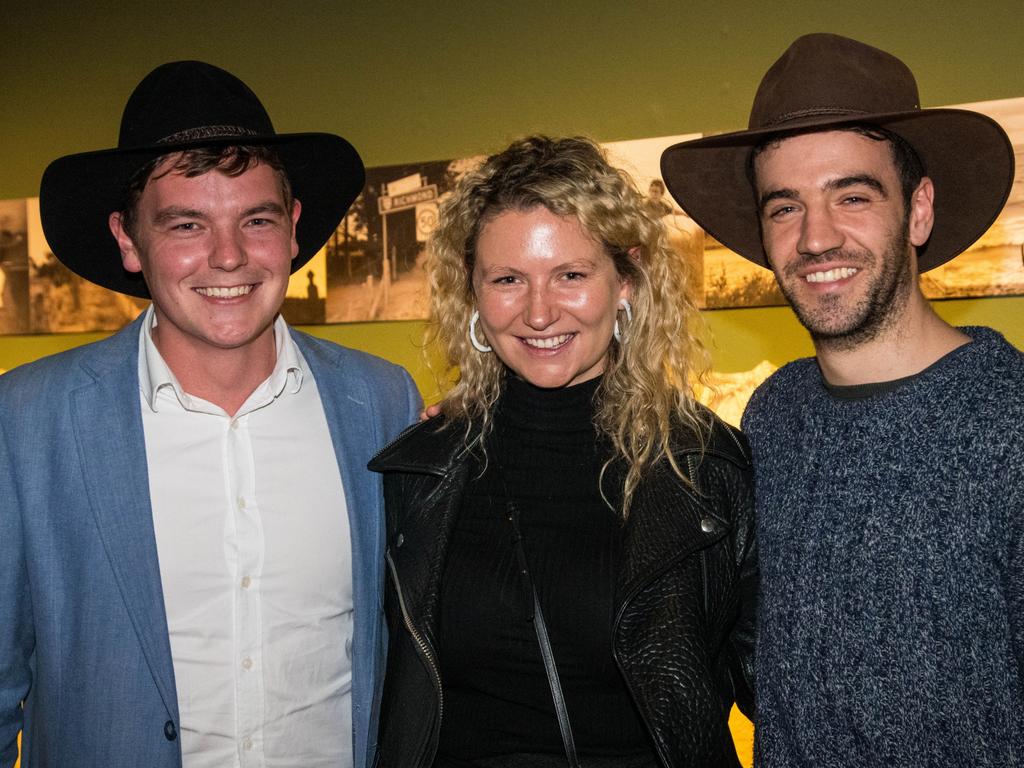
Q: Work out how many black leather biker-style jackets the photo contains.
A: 1